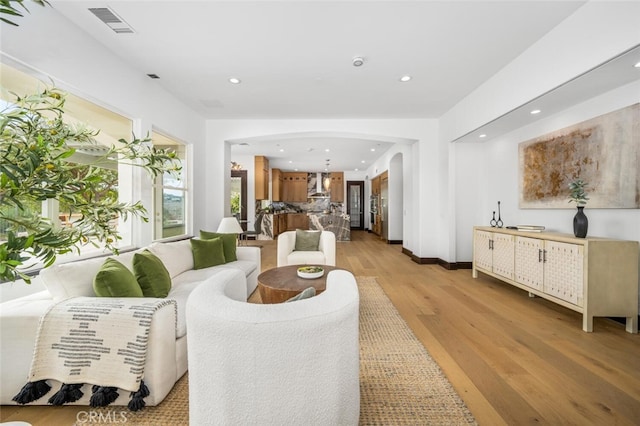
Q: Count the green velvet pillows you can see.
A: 4